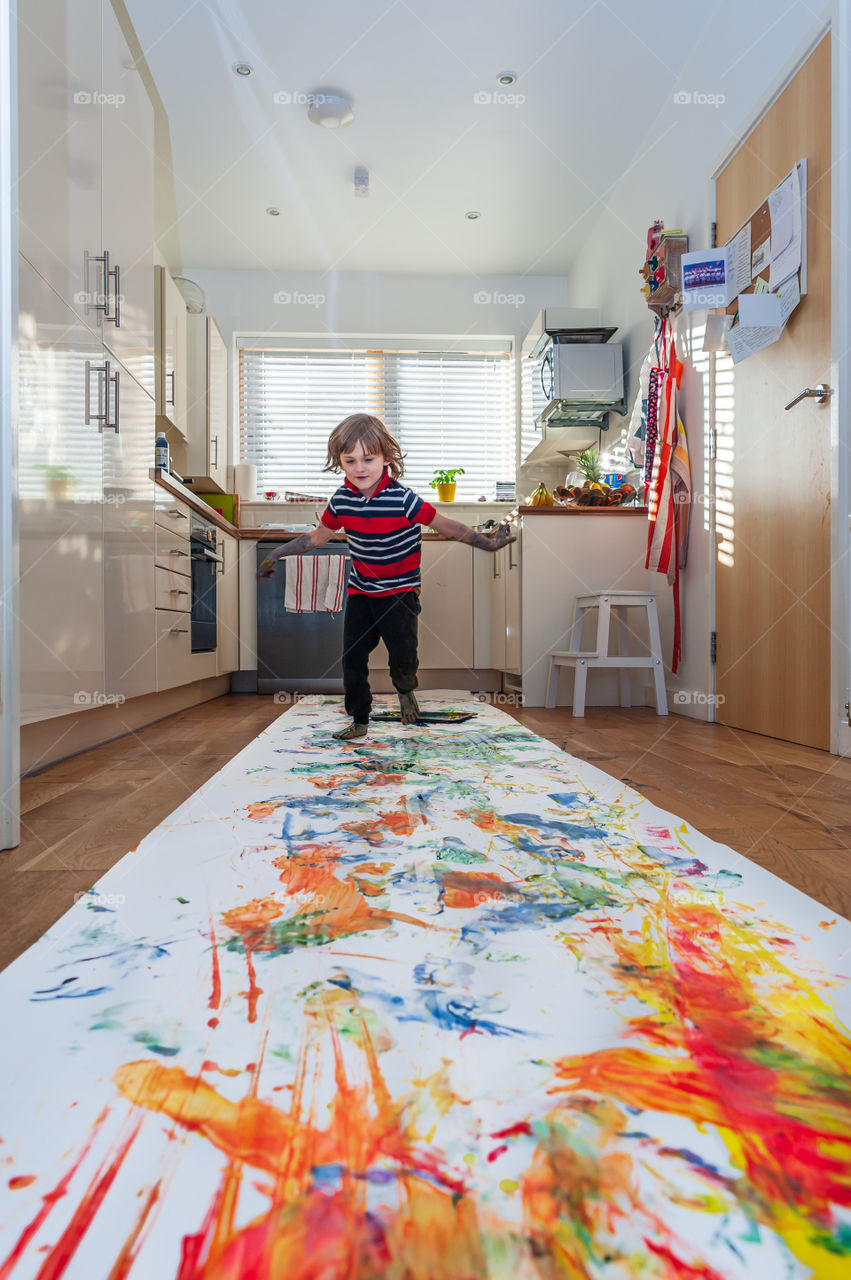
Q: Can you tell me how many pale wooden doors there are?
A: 1